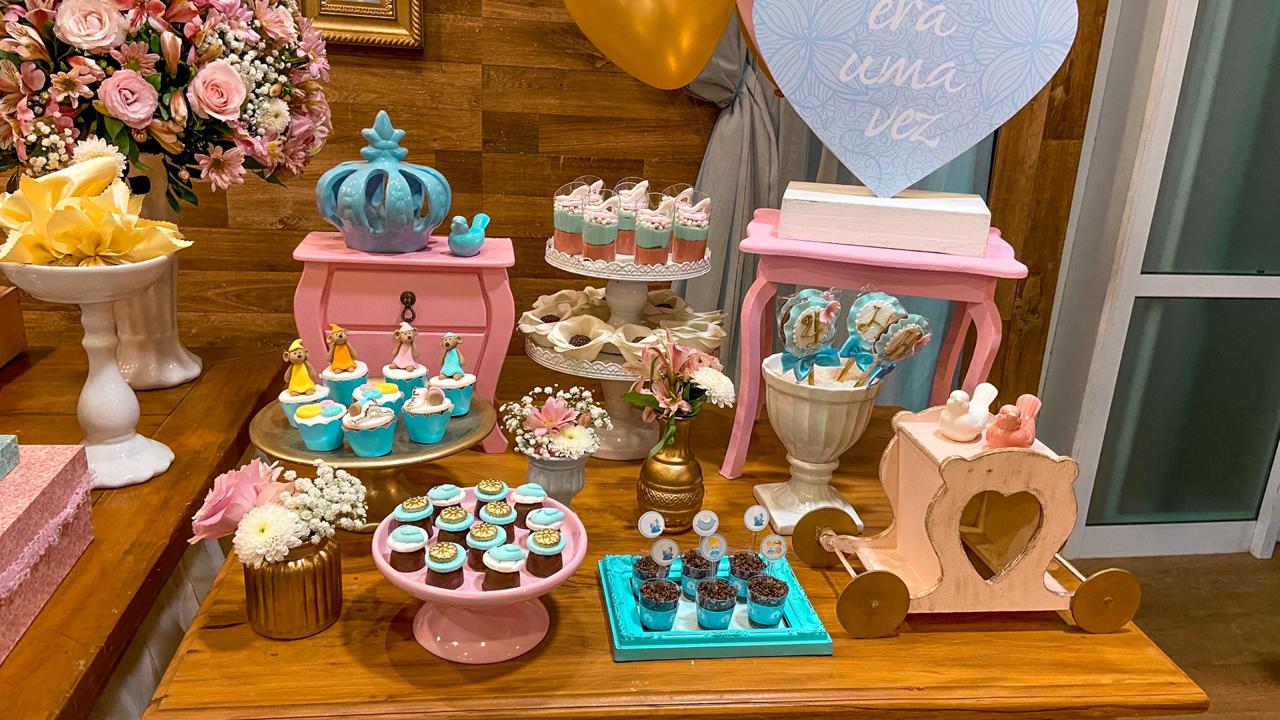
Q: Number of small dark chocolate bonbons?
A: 12